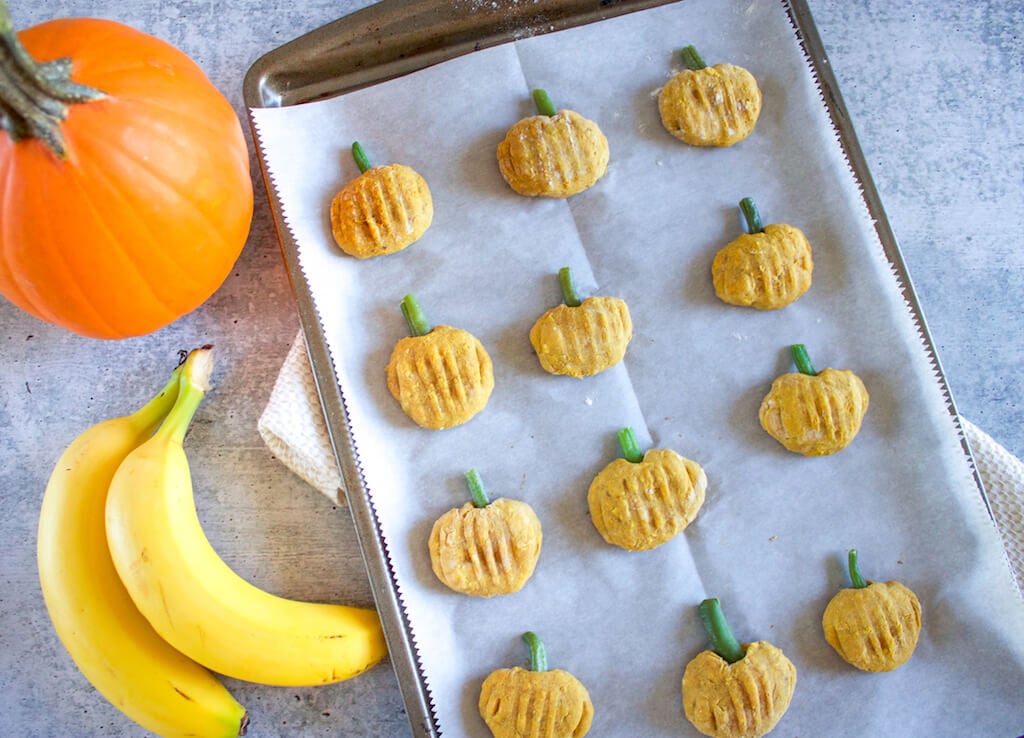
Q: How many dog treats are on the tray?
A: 12